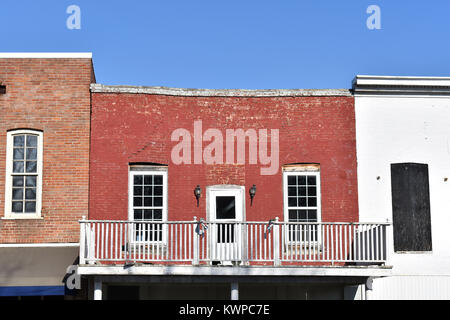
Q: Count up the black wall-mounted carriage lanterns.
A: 2